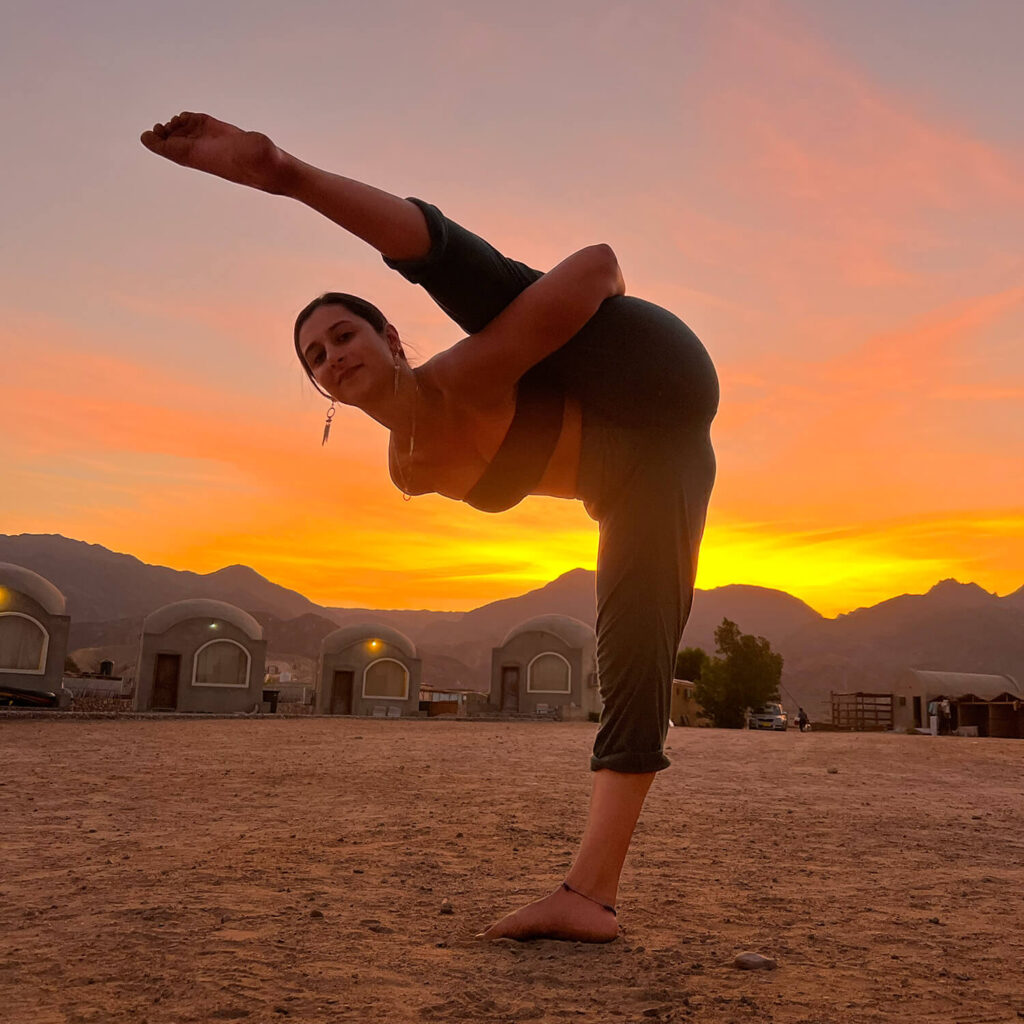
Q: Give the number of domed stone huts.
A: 4